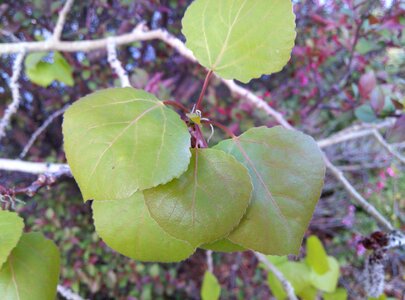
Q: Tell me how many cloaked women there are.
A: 0